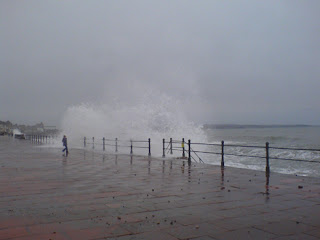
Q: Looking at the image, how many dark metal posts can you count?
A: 12